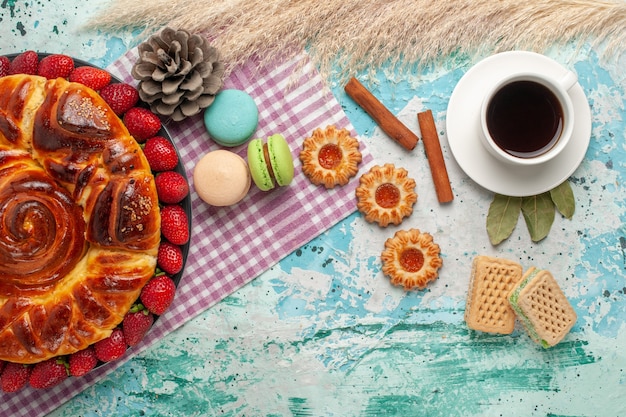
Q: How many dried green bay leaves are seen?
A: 3